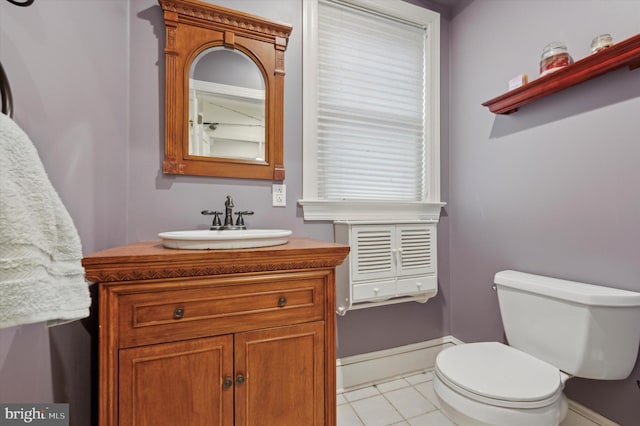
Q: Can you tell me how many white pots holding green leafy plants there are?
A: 0